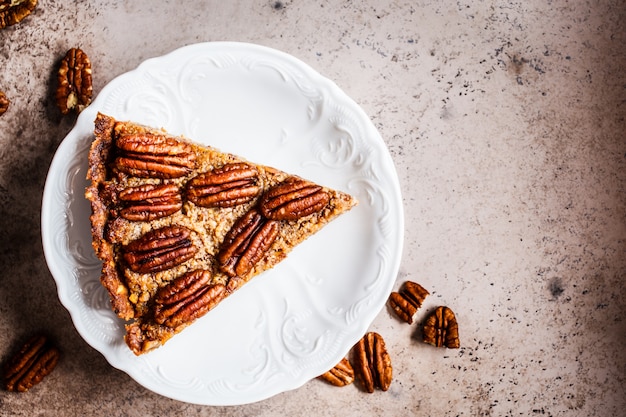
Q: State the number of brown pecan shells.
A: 15